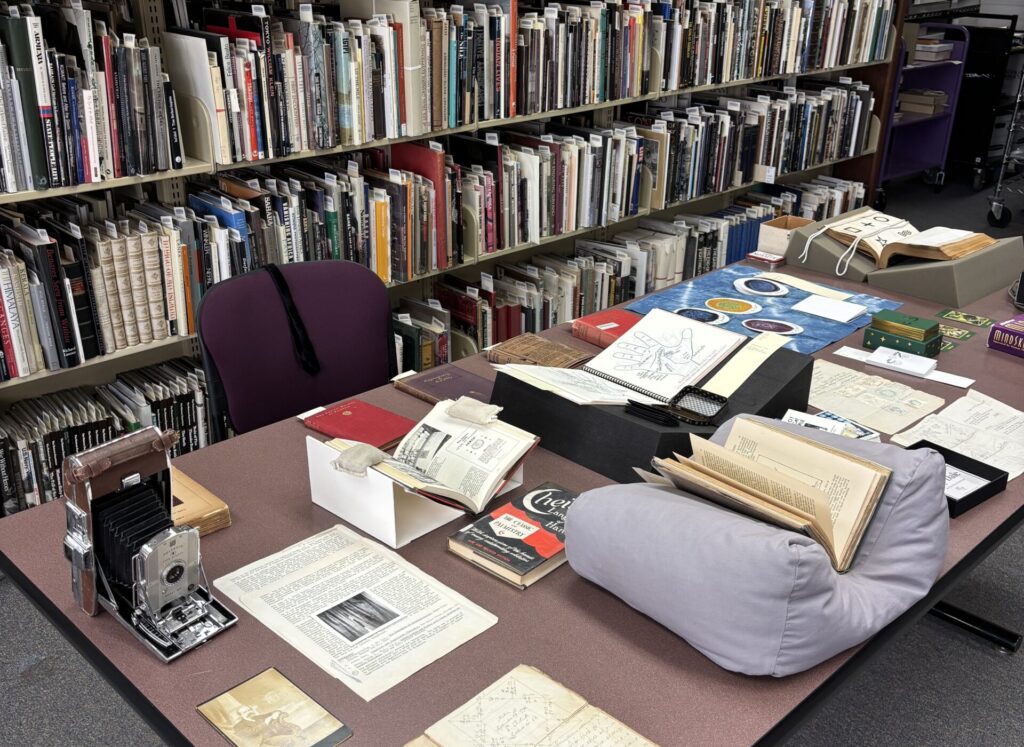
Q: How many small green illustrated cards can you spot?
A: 3